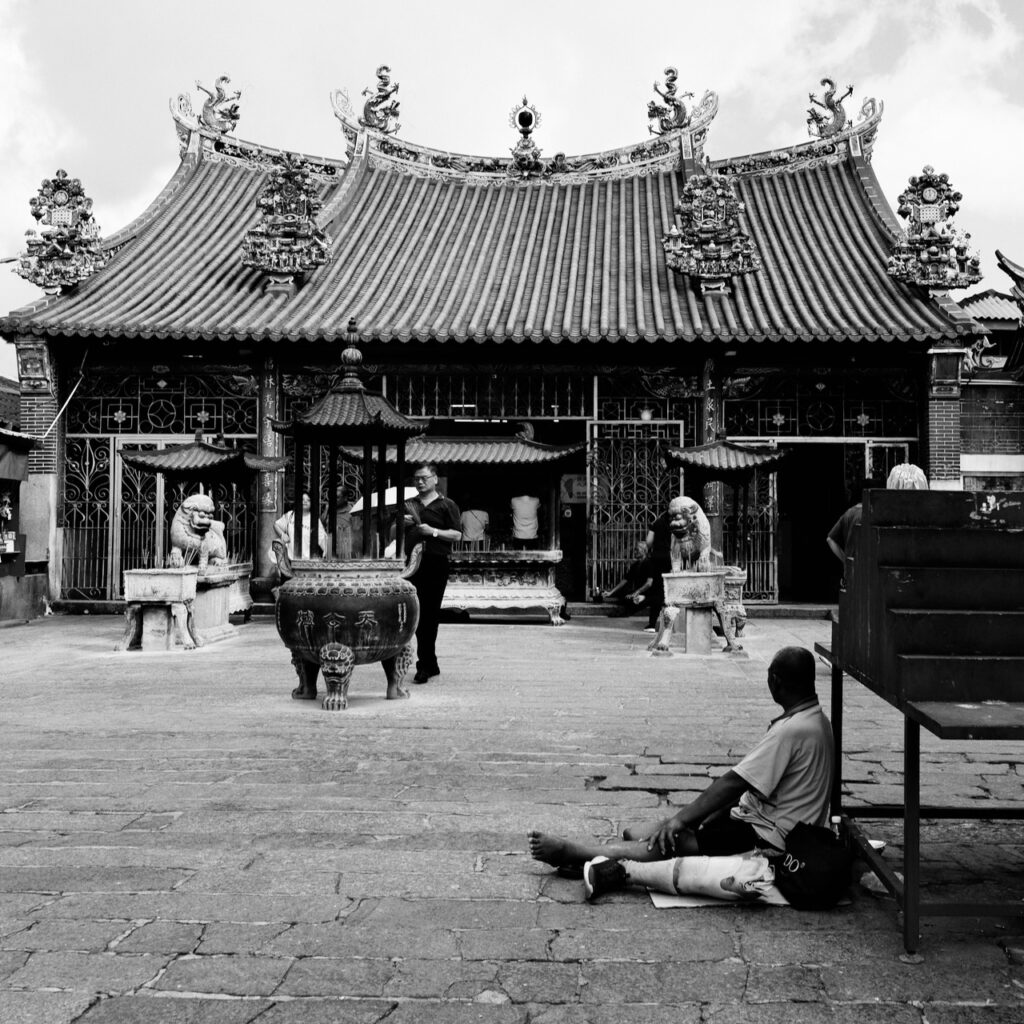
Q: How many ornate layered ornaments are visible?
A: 4